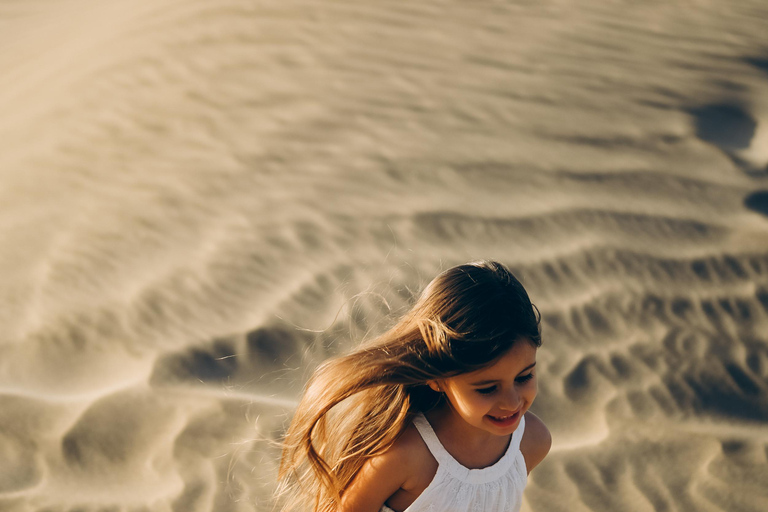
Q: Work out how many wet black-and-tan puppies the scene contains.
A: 0